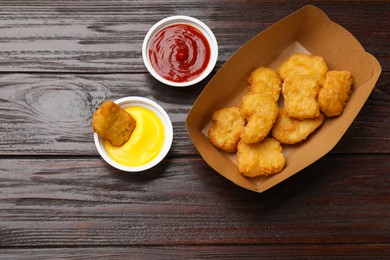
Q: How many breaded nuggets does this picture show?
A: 9